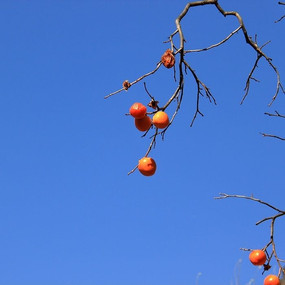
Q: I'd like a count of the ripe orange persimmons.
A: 6